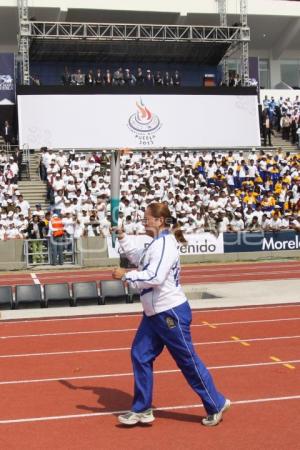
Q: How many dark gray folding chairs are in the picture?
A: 6